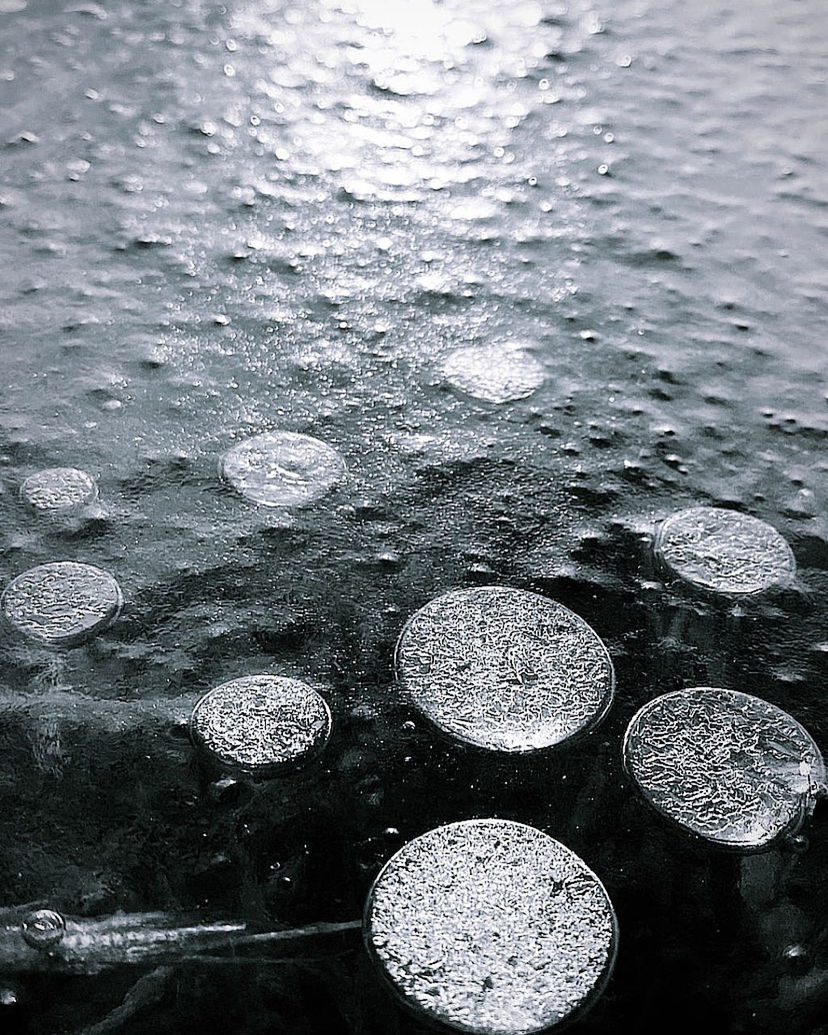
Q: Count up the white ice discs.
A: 9